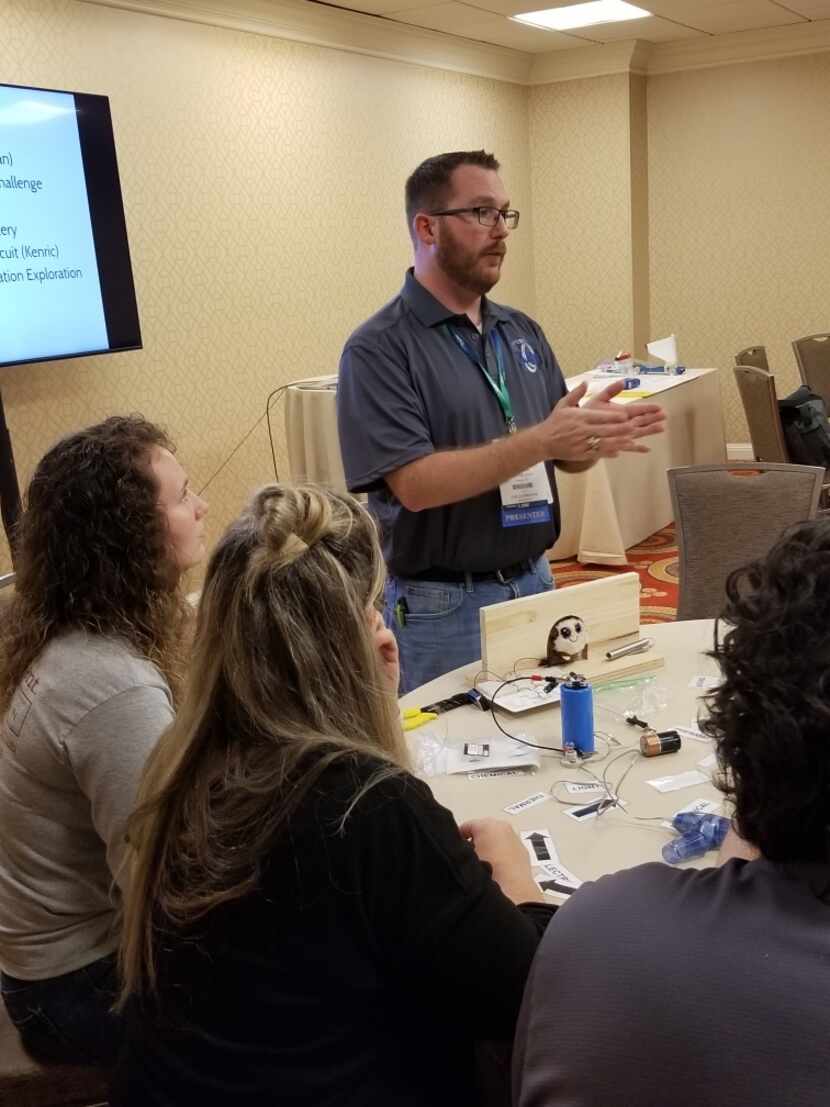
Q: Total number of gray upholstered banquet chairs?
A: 4